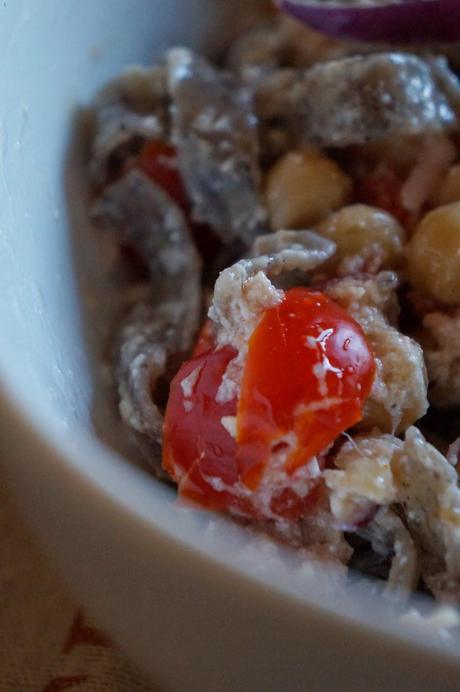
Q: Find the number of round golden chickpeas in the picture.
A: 4